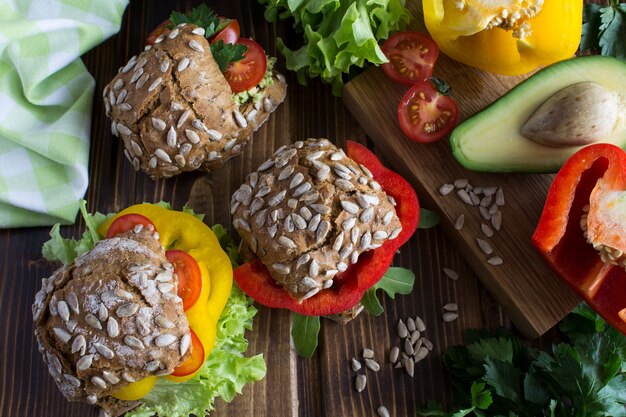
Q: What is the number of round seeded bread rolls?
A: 3